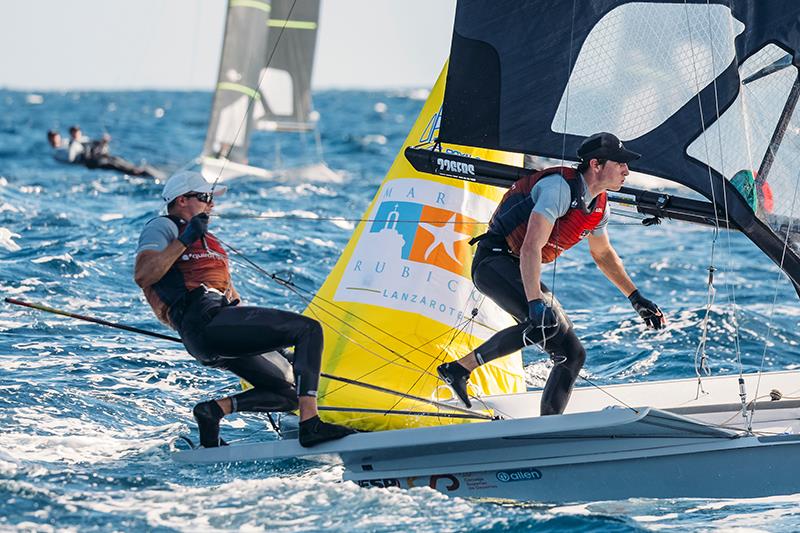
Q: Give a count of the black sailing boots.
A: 3